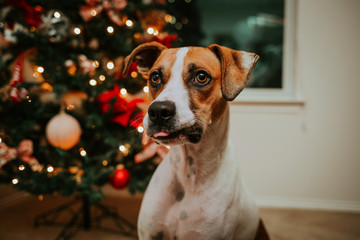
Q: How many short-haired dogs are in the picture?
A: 1